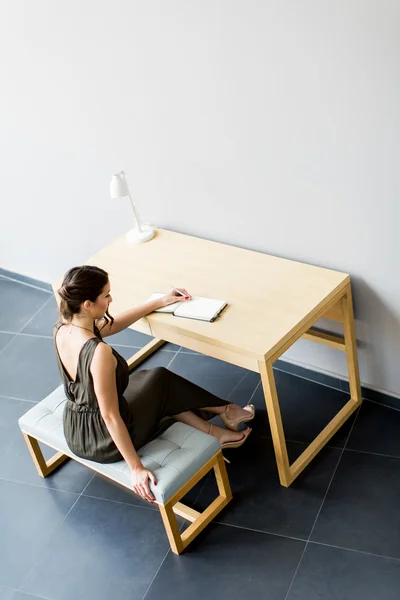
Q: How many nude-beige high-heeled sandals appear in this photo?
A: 2